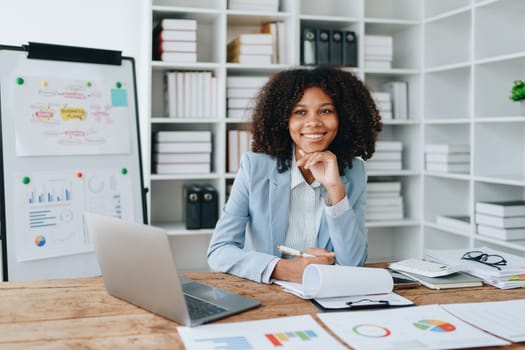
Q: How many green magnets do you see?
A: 5